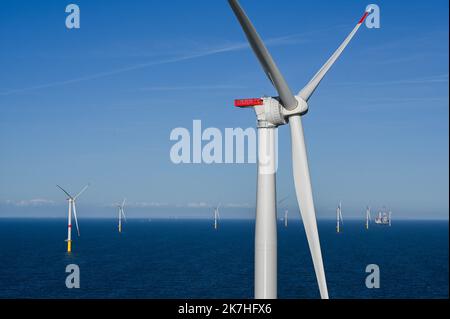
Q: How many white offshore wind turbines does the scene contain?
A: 7